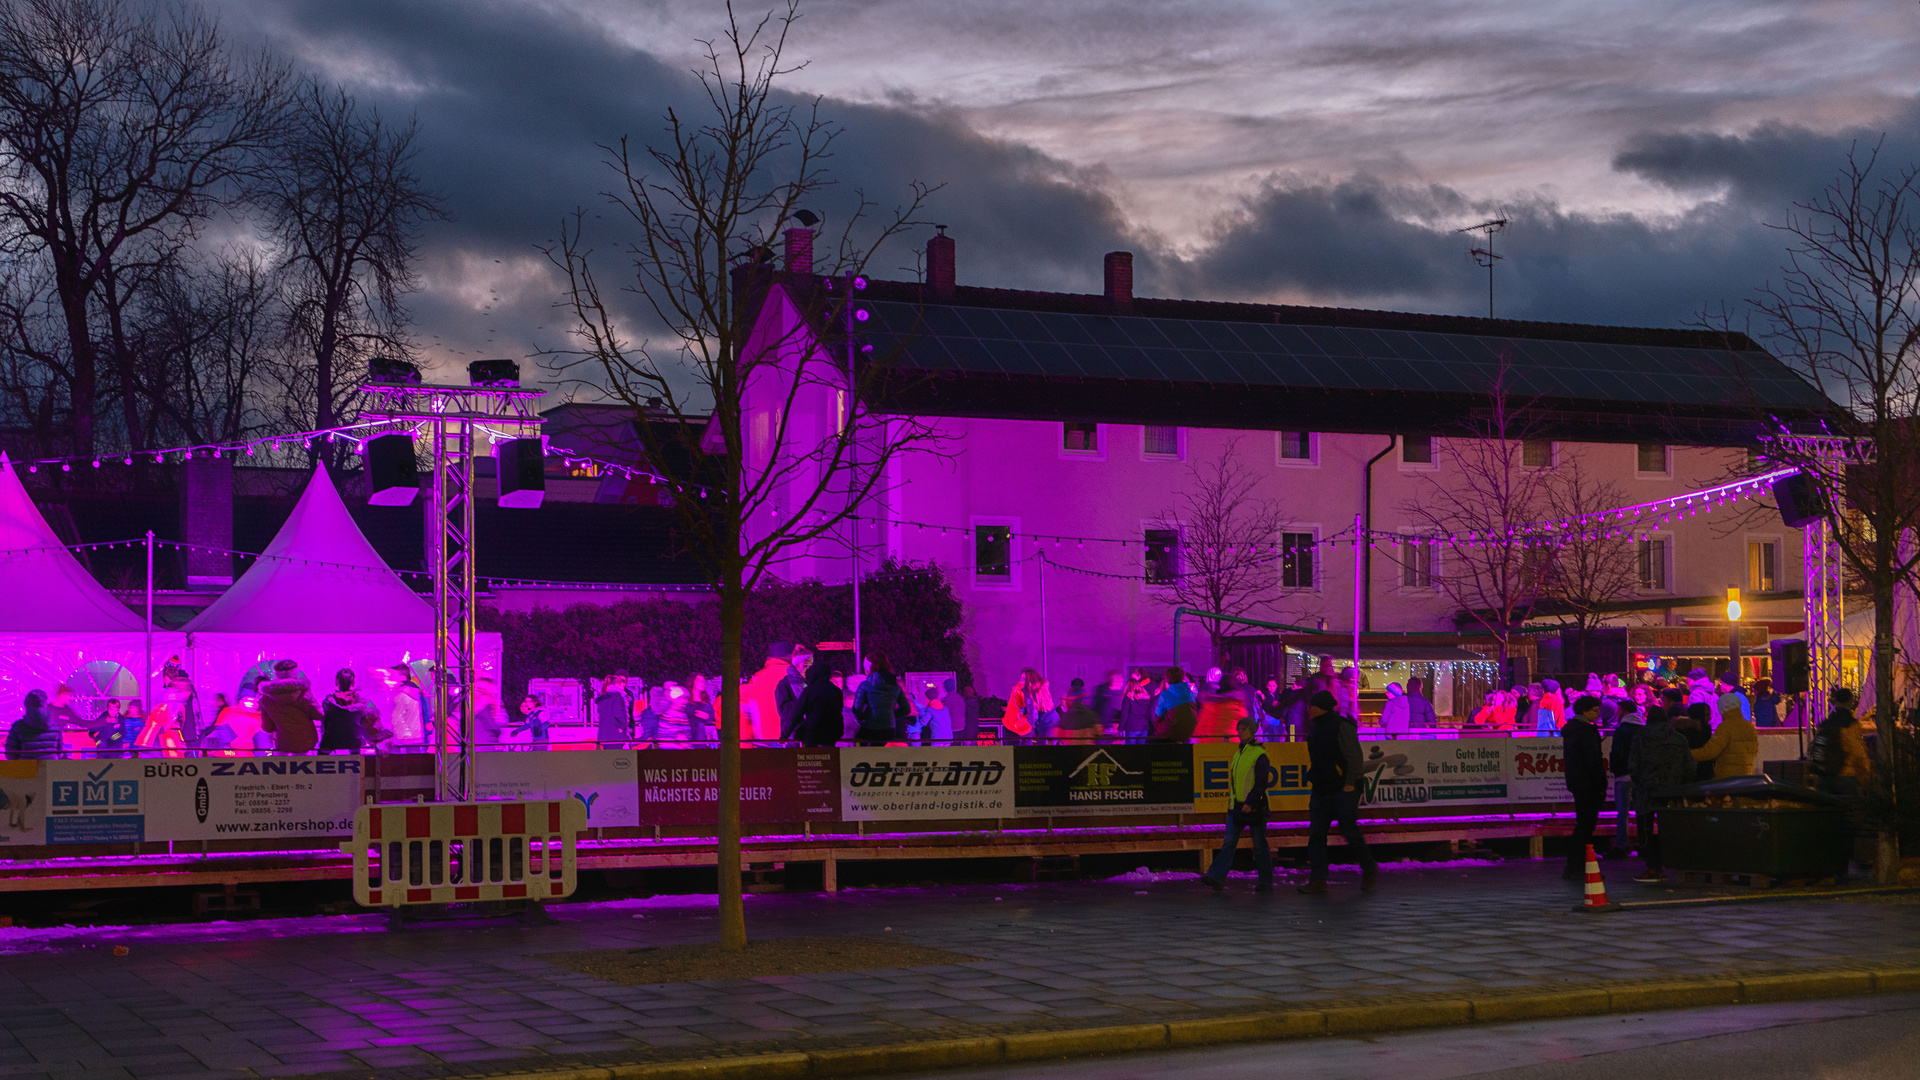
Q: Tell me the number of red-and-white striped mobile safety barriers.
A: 1